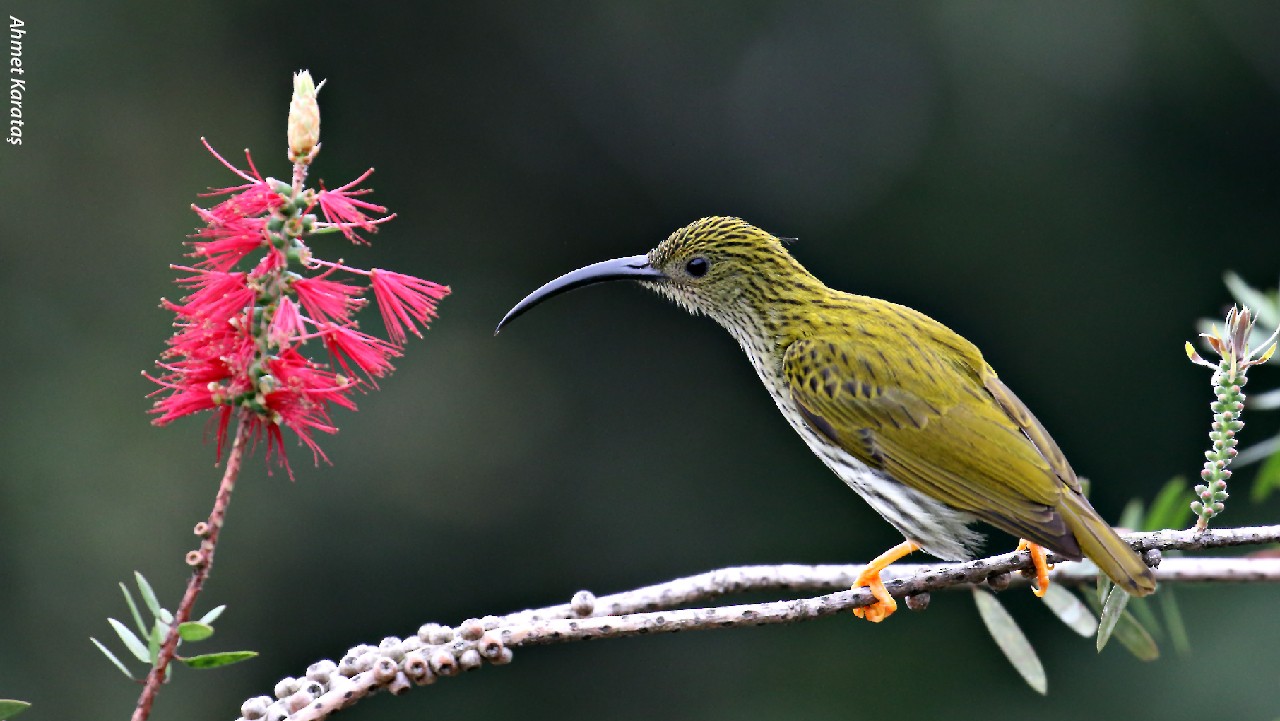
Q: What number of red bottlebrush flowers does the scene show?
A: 1